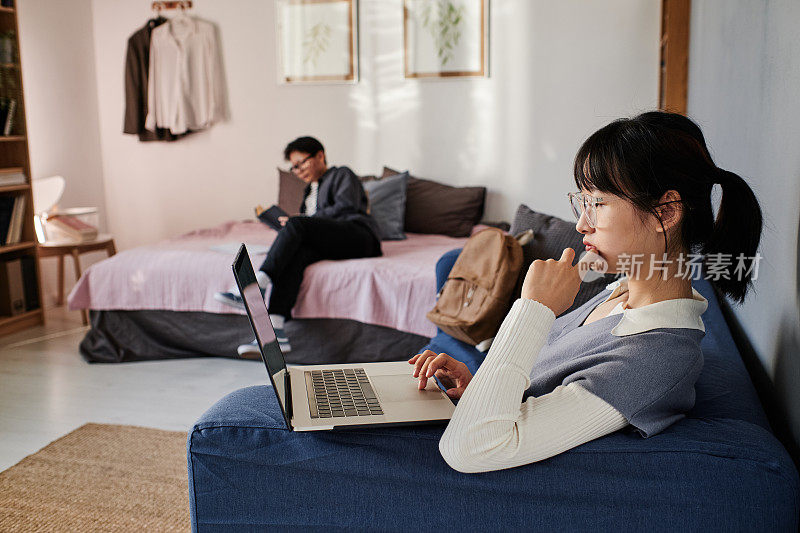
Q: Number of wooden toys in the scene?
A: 0